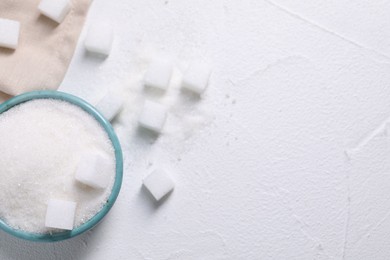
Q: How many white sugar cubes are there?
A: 10